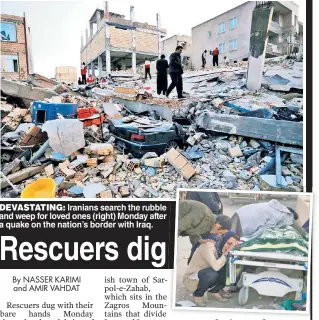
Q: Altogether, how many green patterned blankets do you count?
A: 1